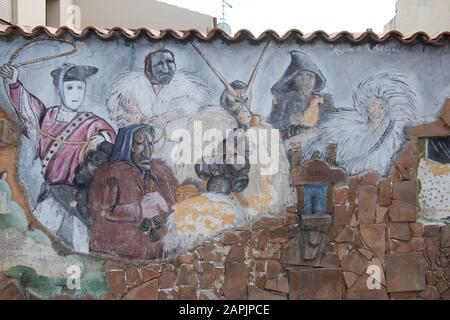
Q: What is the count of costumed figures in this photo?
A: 6